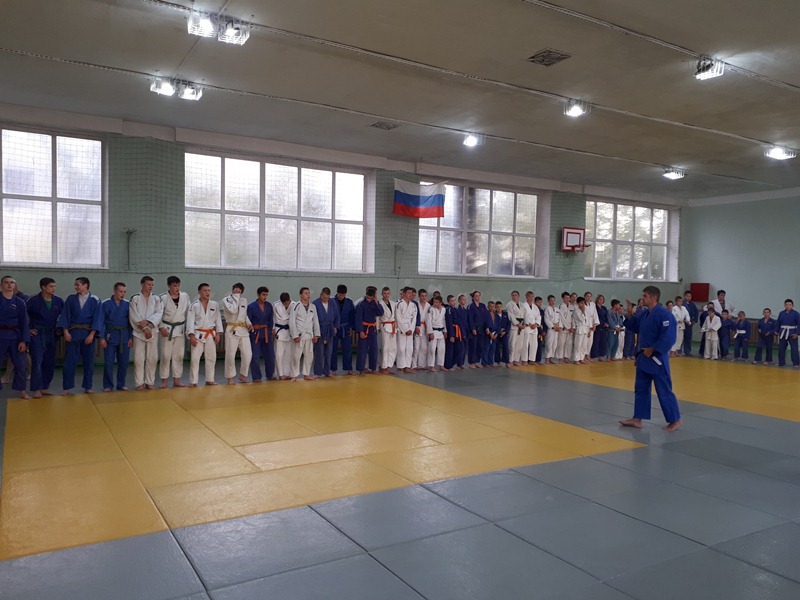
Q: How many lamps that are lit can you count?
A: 9